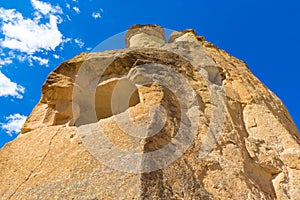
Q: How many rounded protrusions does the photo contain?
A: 2